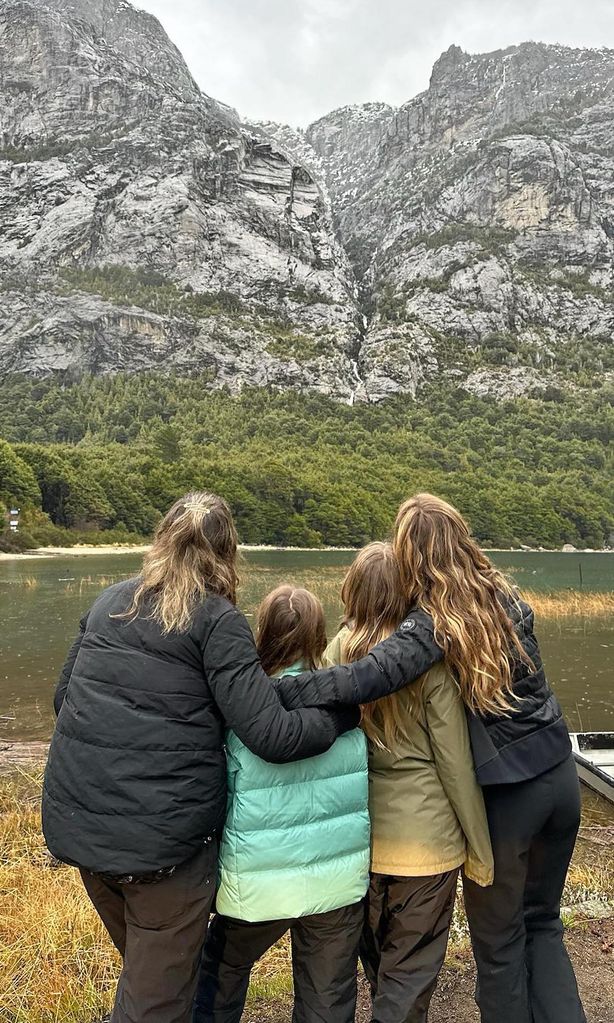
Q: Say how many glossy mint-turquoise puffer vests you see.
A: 1